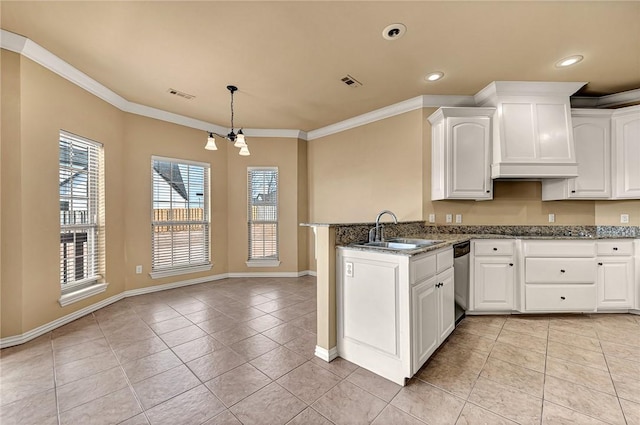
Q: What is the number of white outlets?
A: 7